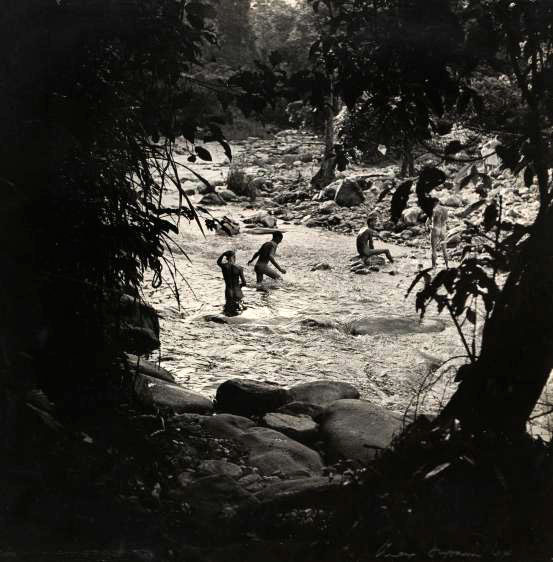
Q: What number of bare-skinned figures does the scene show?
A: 4